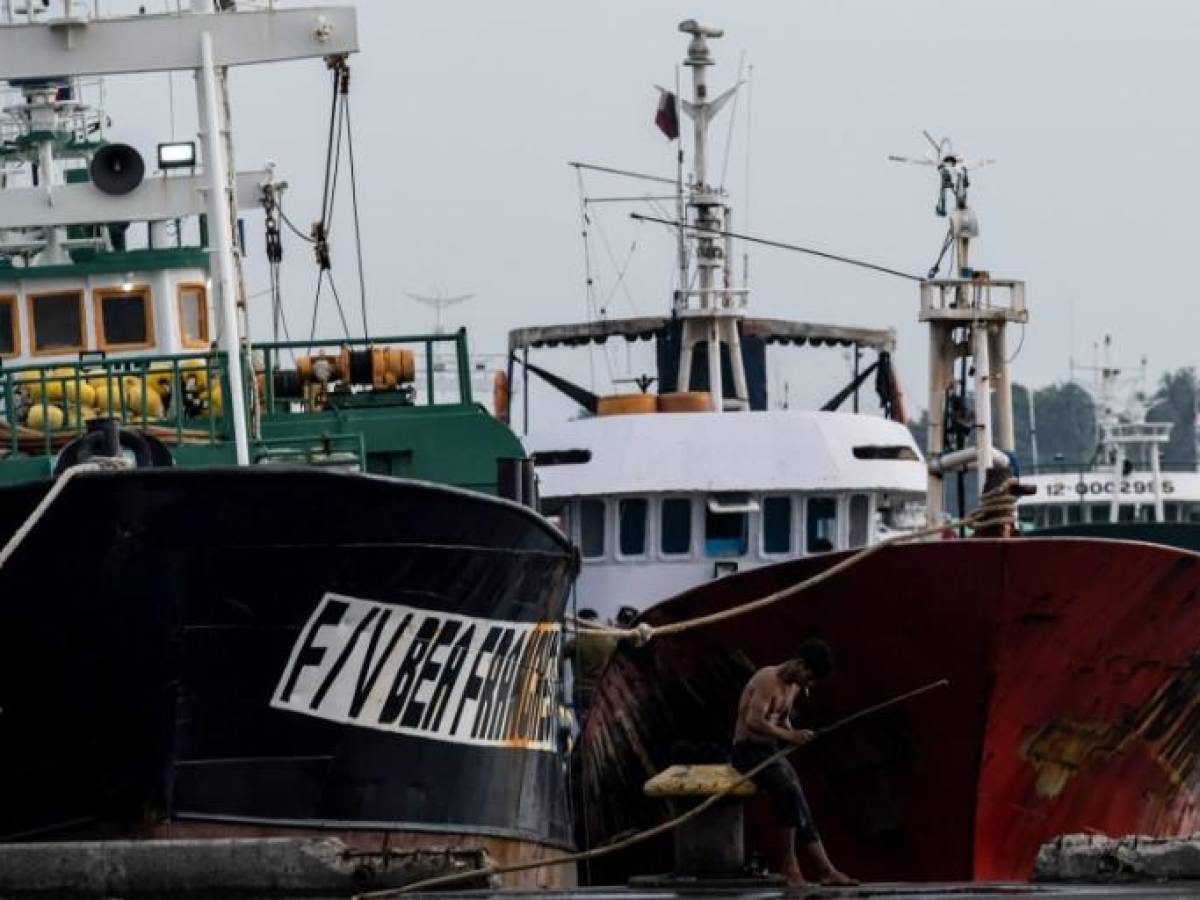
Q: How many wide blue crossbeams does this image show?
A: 0